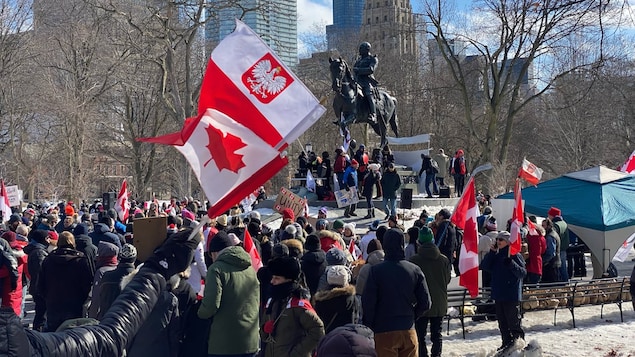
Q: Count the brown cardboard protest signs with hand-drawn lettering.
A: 1